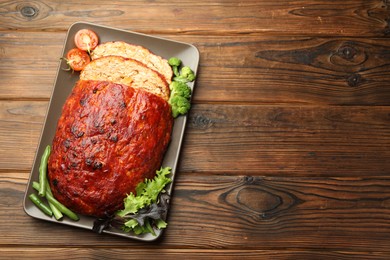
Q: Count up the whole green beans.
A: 4